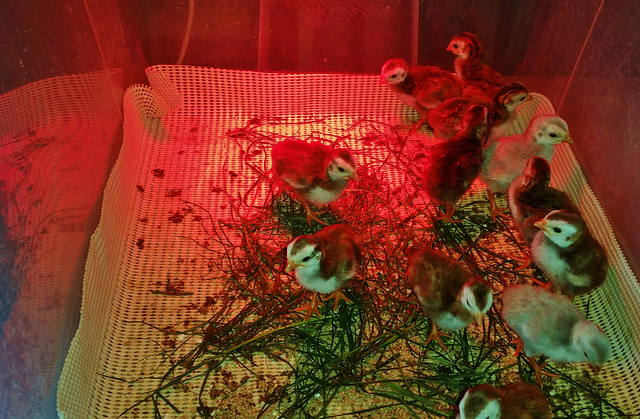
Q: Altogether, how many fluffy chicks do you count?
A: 12